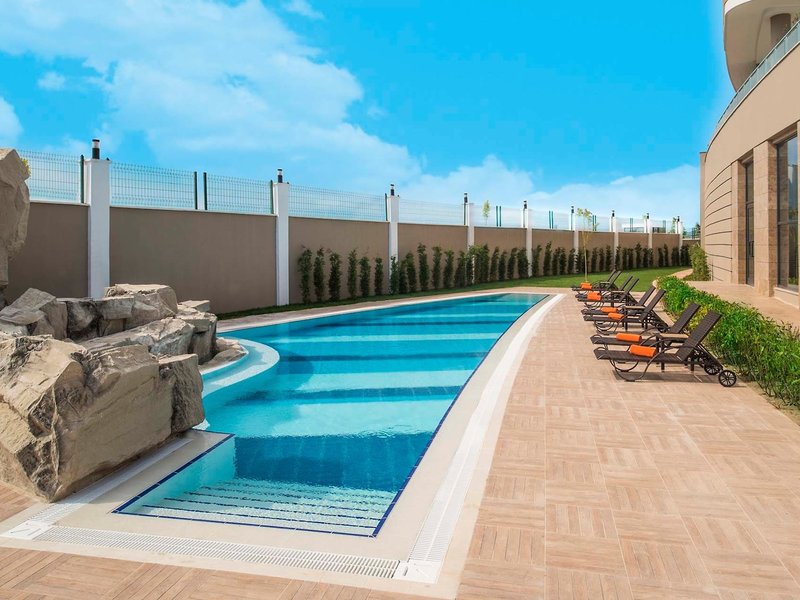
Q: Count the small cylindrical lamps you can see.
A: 9